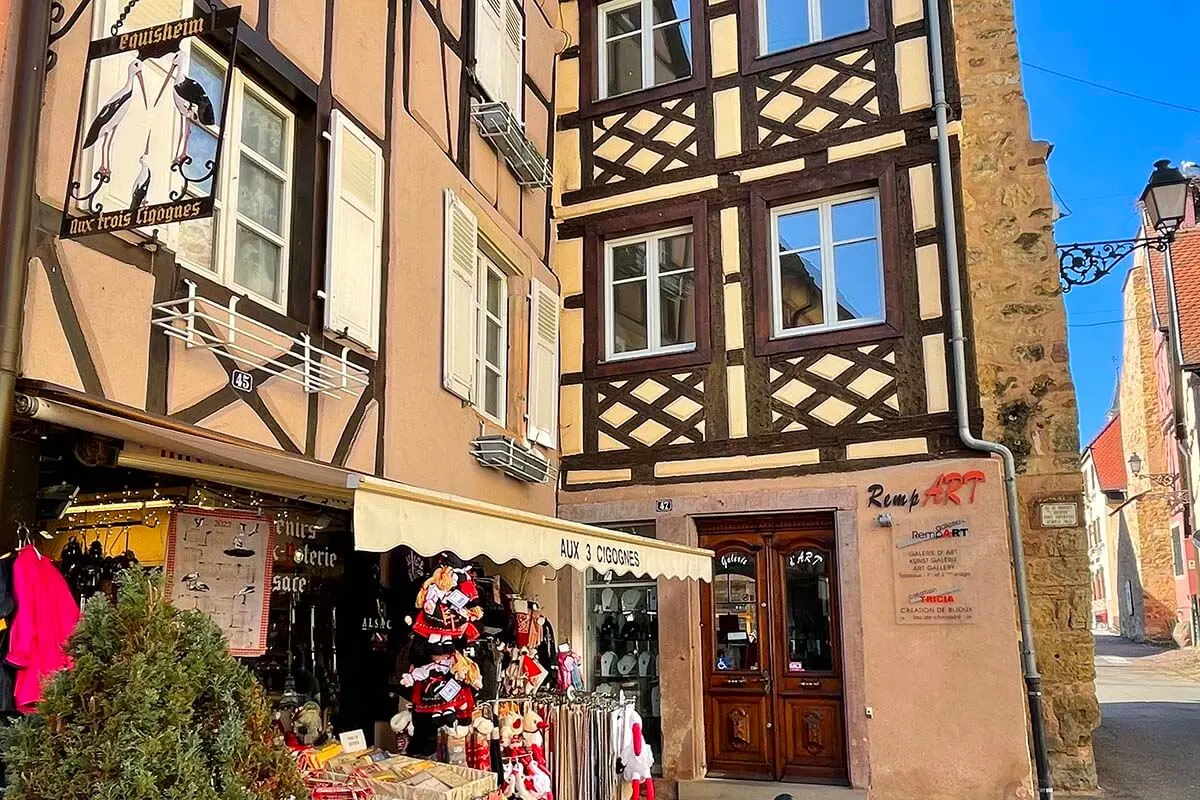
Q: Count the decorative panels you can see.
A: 4